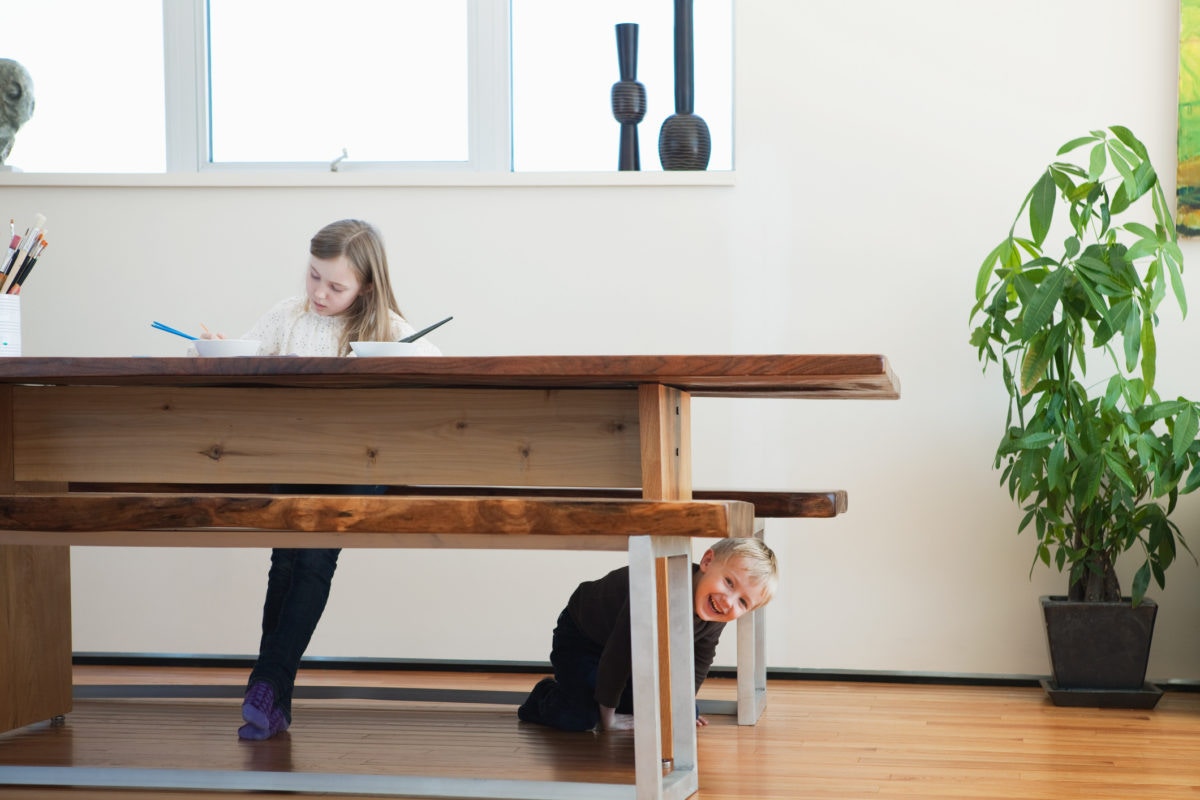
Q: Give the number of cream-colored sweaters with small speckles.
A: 1